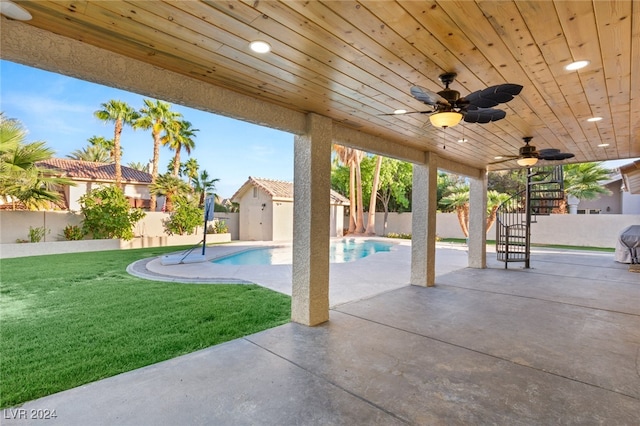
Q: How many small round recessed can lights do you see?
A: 7